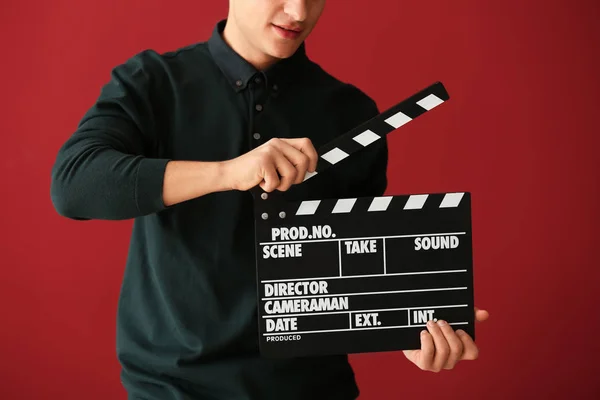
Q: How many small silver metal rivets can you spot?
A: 3